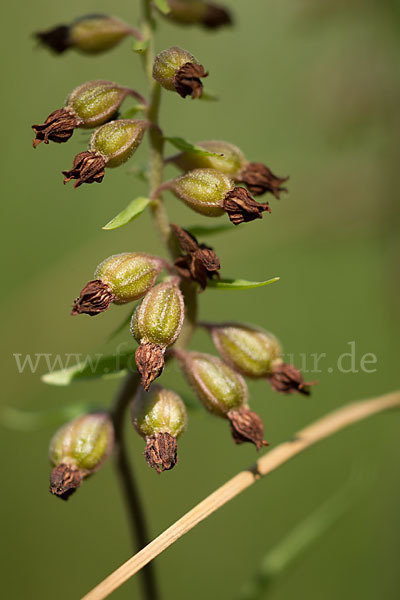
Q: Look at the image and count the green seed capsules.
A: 13